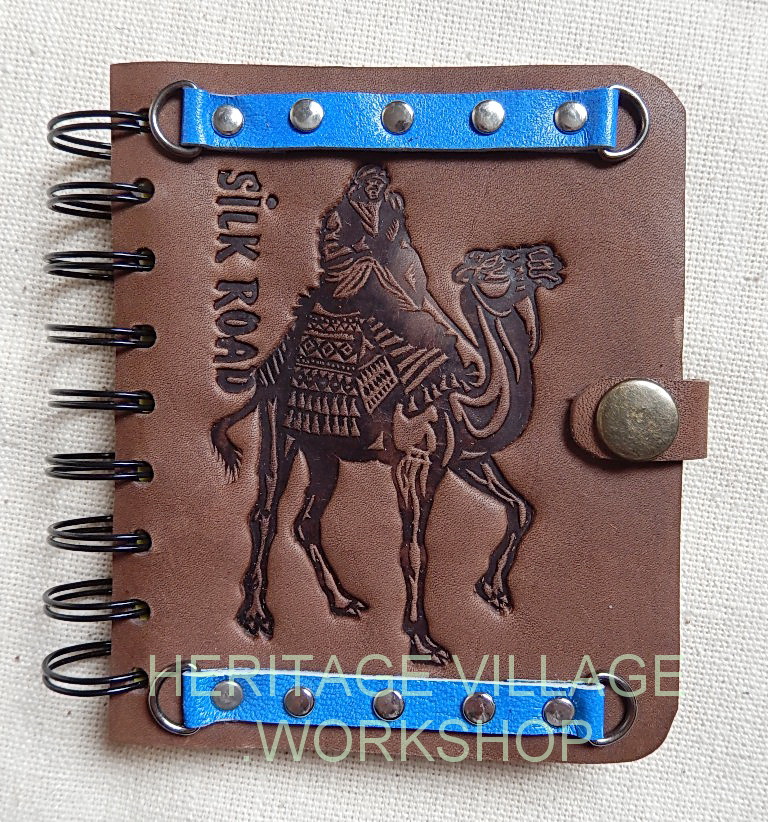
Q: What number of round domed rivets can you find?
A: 10